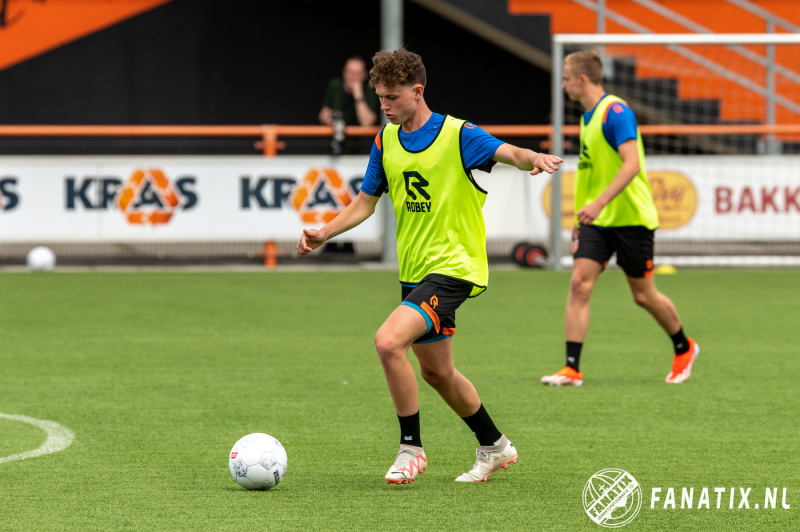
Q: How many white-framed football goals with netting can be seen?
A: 1